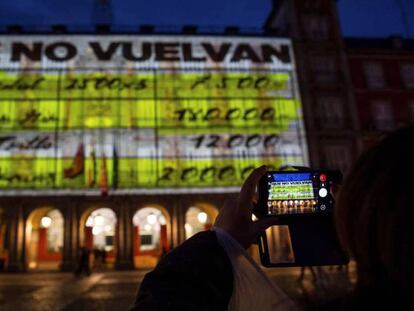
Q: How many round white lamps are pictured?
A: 4